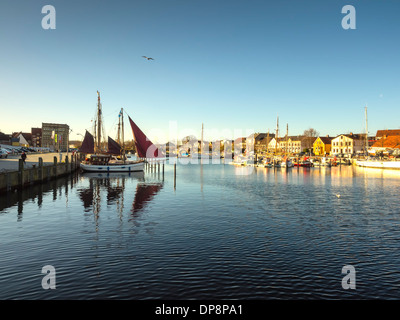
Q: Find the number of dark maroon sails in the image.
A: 3